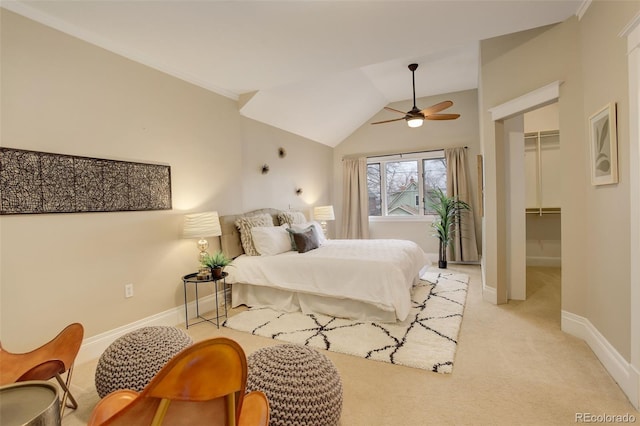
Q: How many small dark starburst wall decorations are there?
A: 3